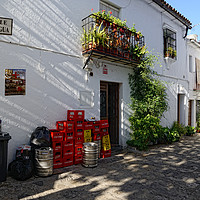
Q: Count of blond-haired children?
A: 0